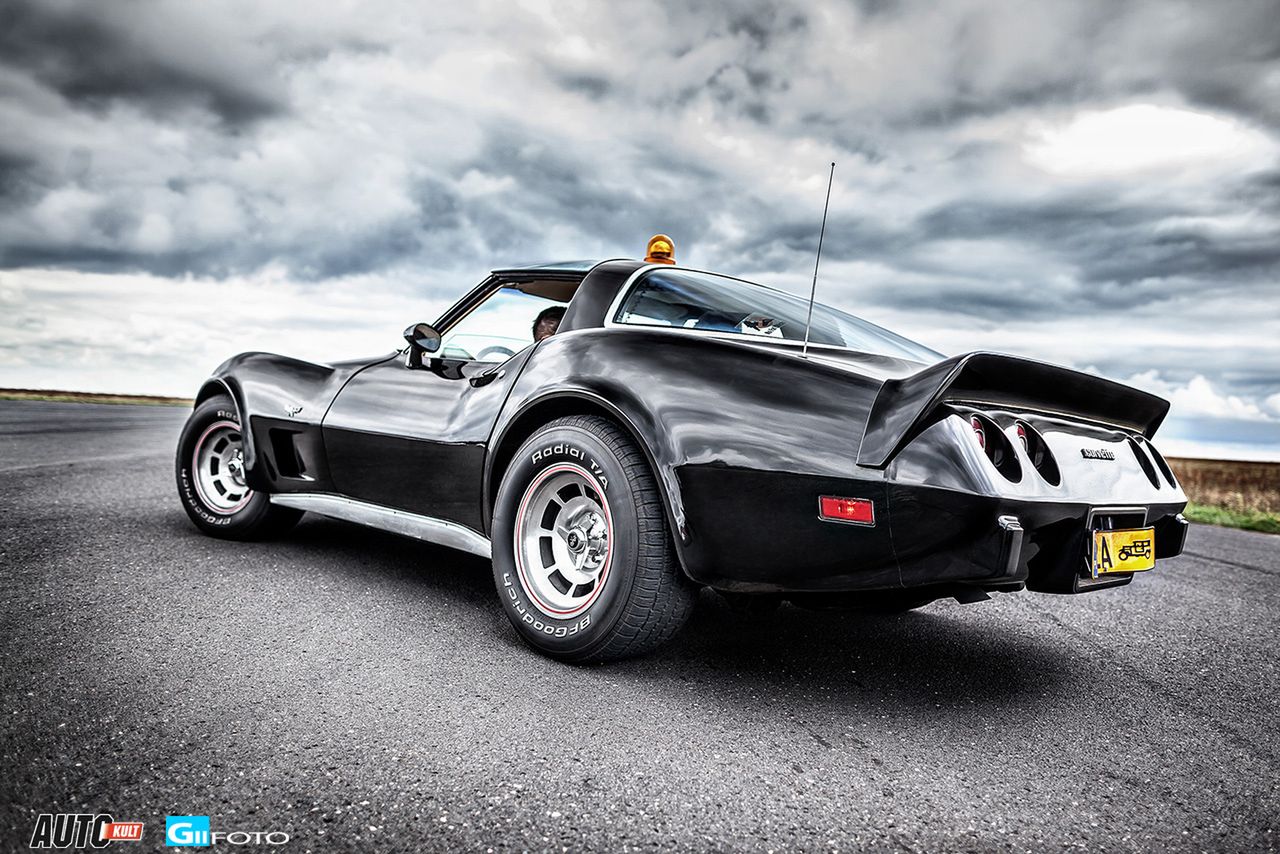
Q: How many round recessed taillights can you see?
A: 4